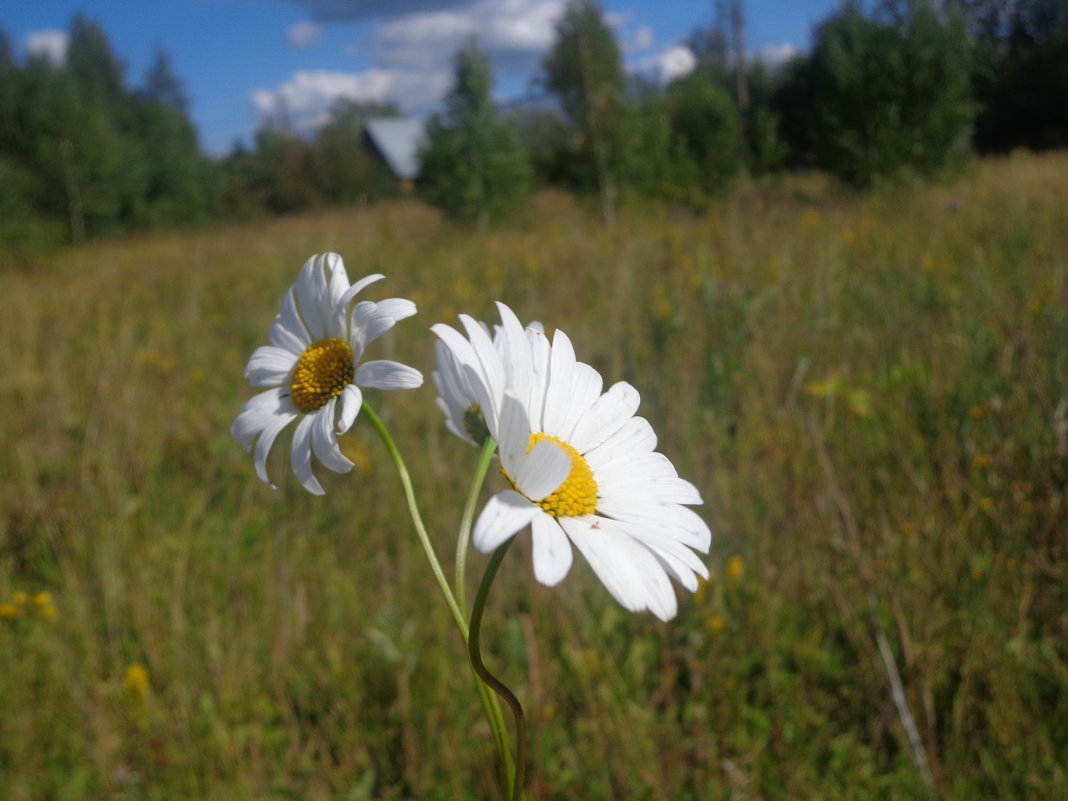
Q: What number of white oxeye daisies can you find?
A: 3